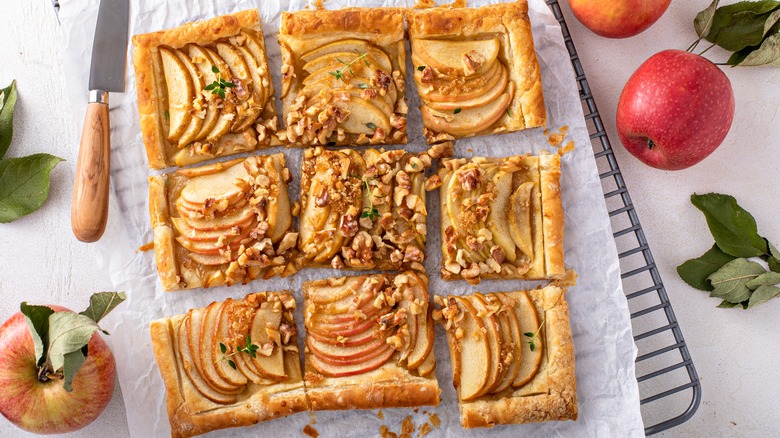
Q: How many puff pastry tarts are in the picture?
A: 9